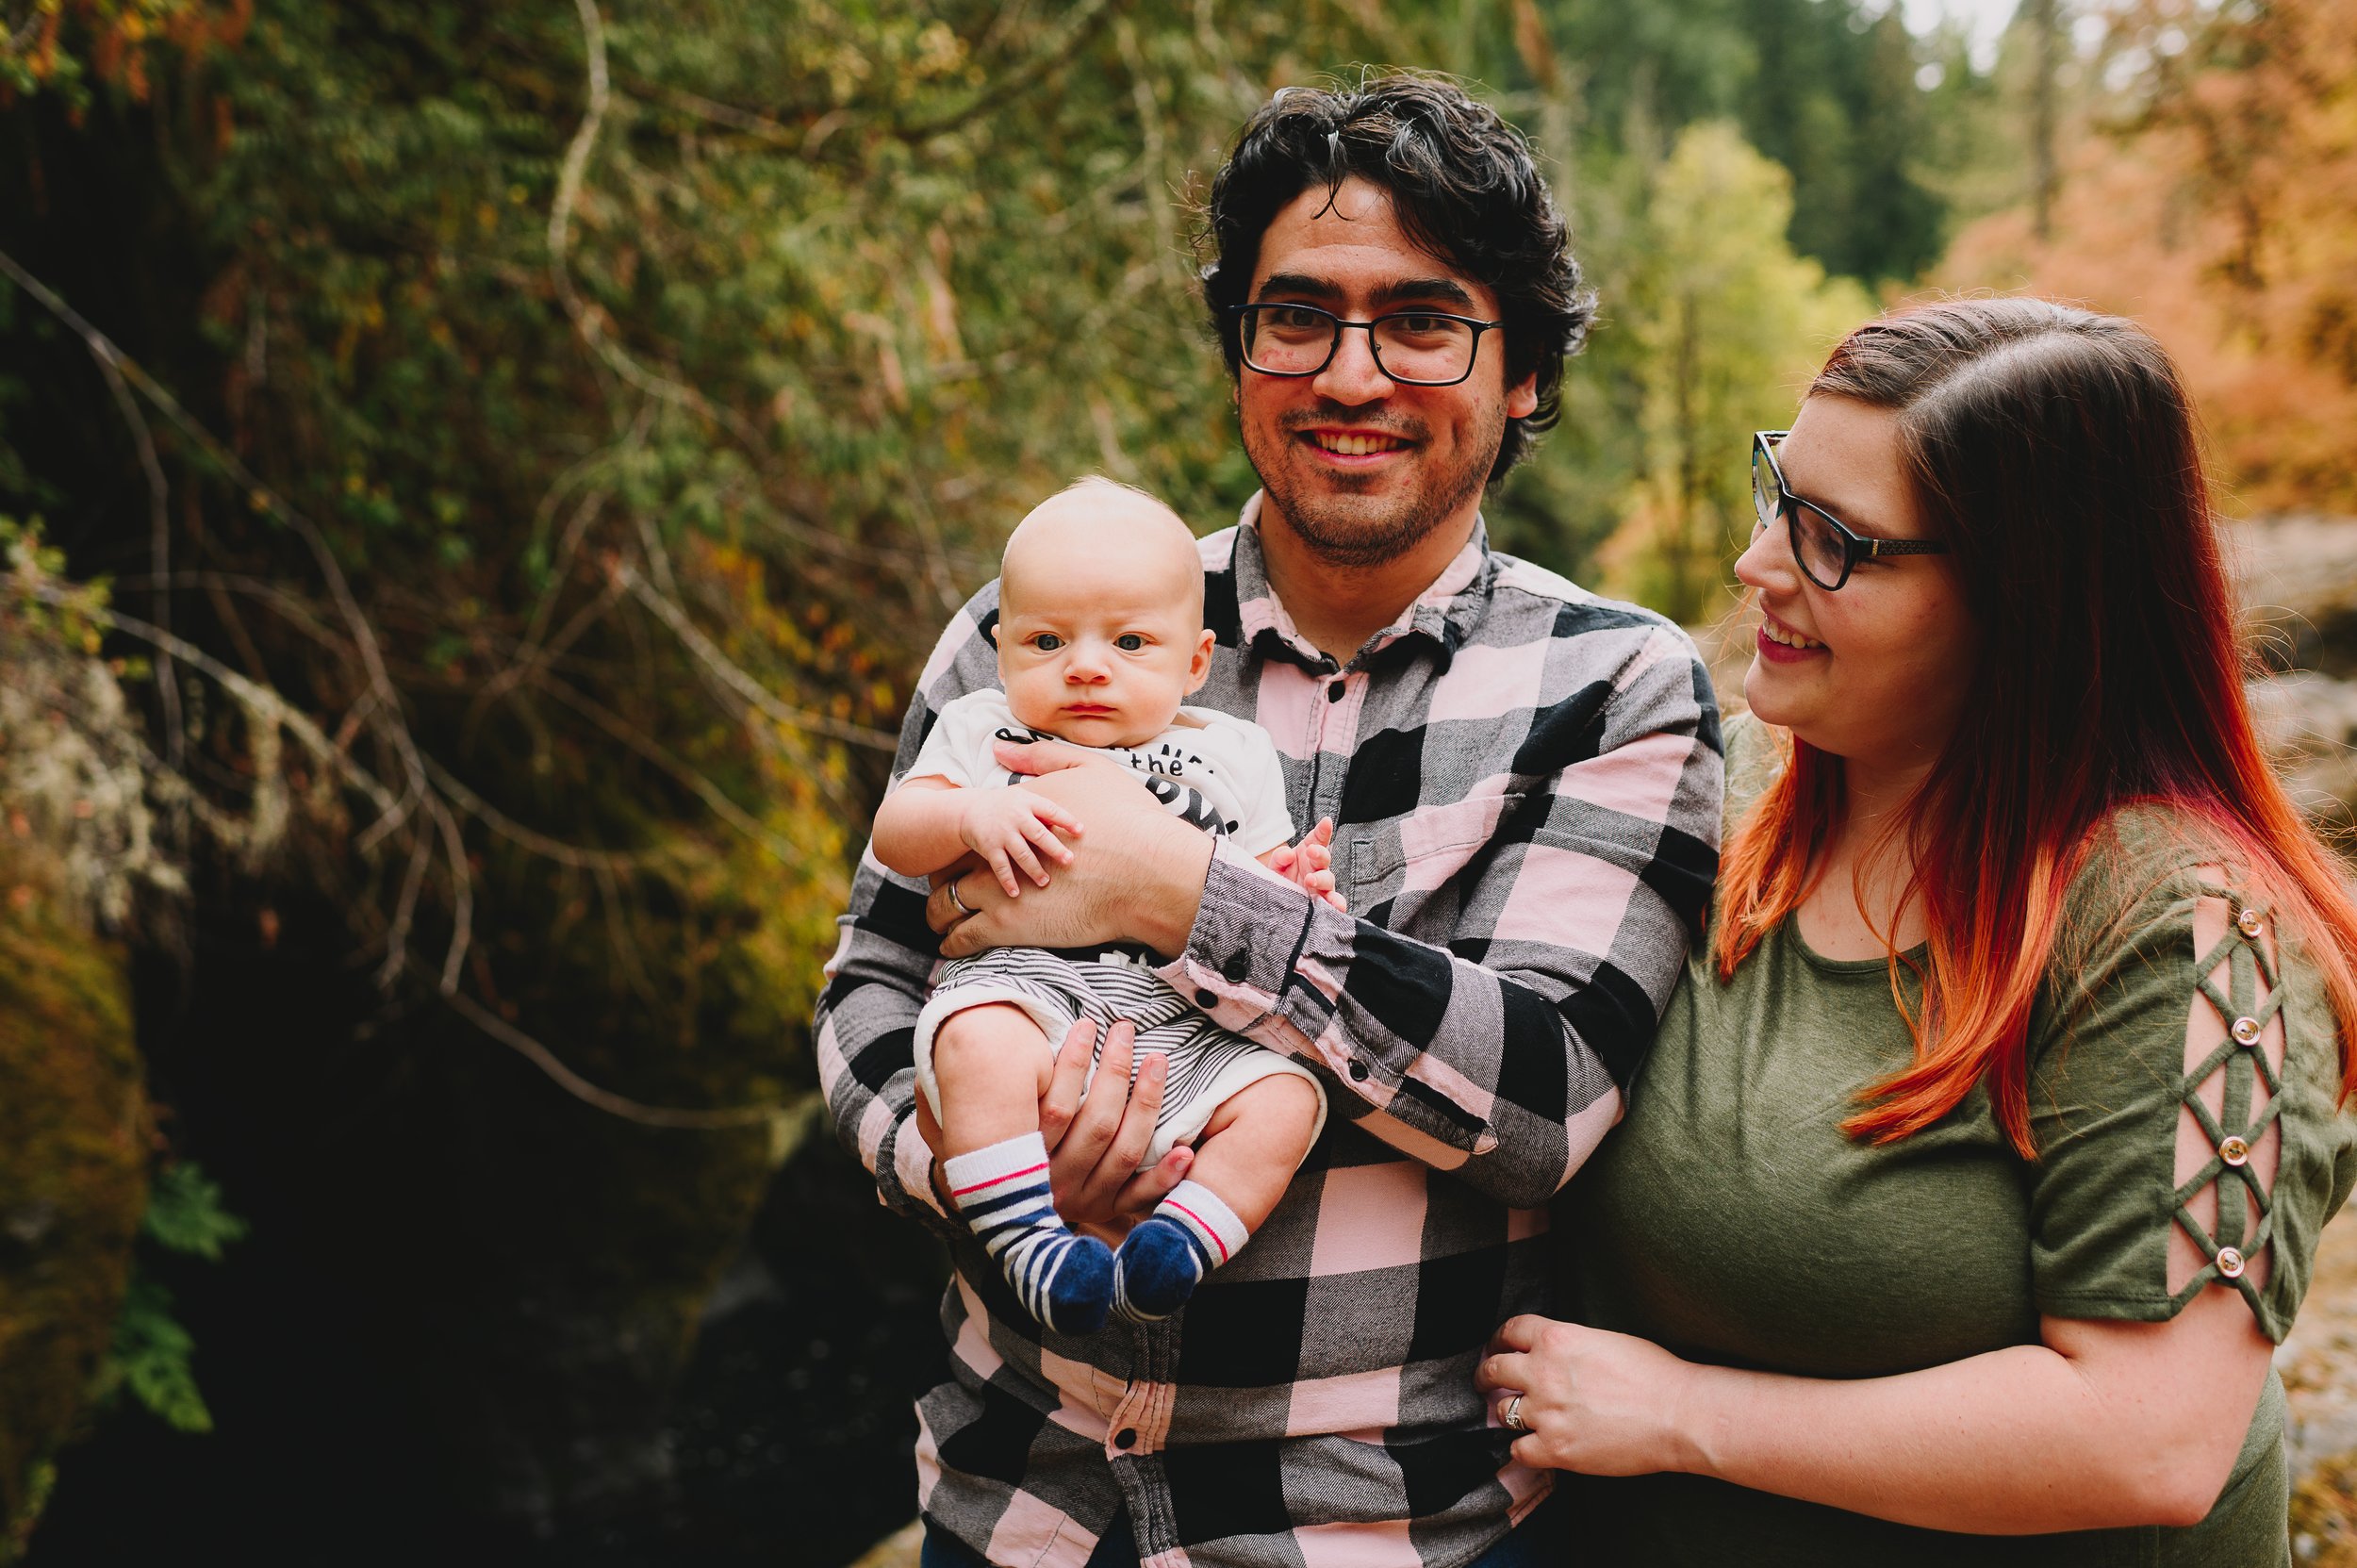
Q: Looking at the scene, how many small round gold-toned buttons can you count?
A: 4